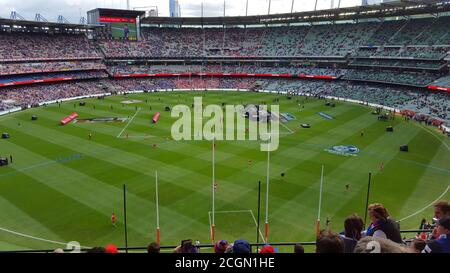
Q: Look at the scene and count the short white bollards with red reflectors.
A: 0